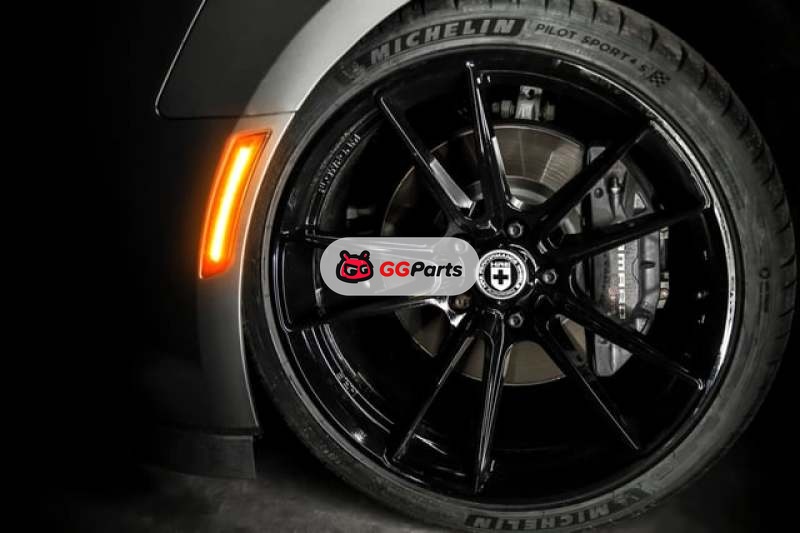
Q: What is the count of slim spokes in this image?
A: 10